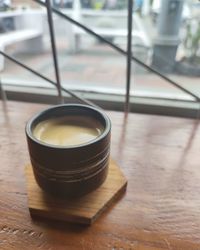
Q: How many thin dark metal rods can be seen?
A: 4